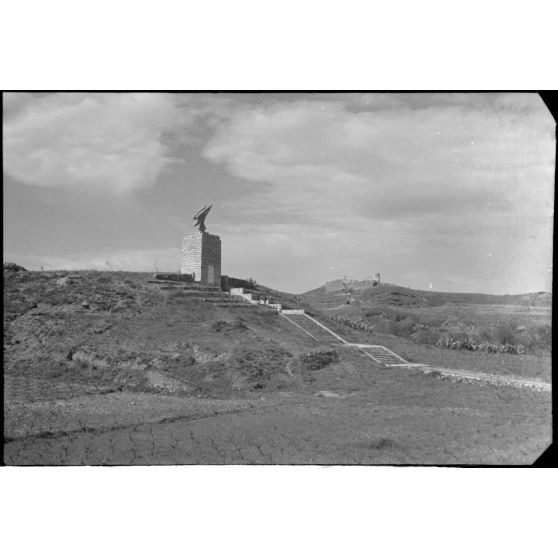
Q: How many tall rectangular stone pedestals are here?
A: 1